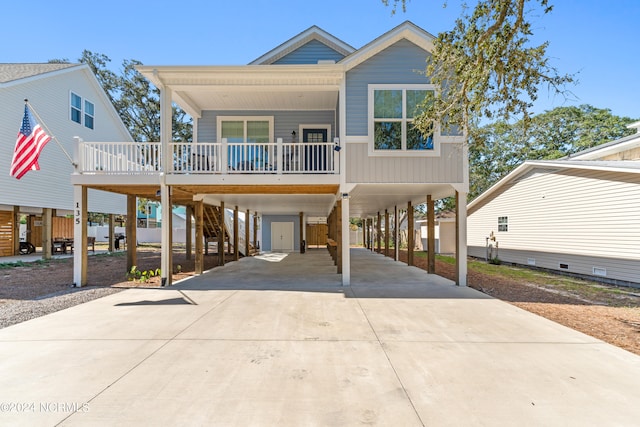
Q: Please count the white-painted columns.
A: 4